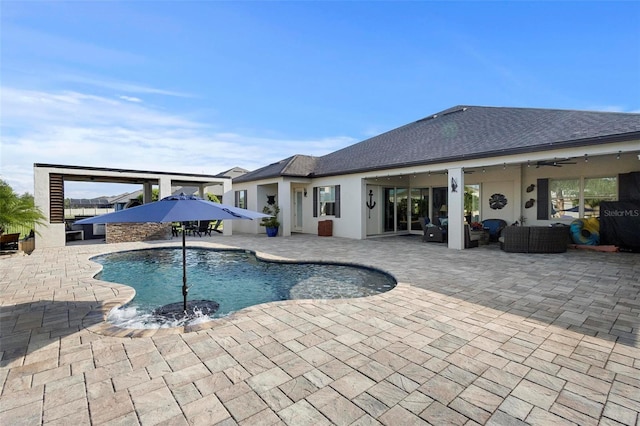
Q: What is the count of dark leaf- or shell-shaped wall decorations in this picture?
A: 3